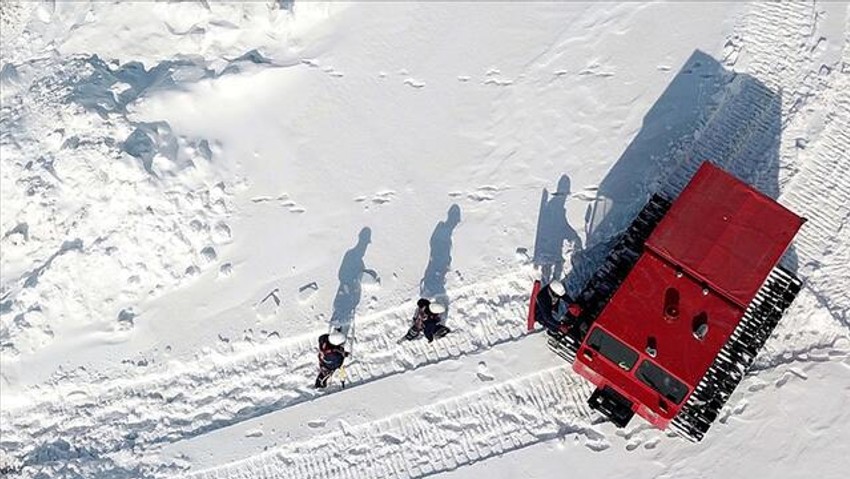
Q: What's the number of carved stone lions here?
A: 0